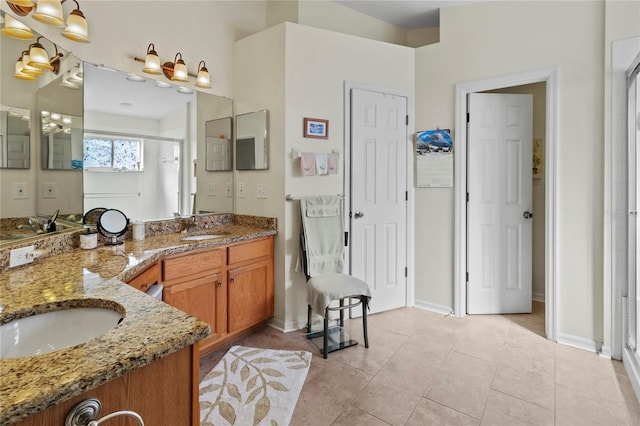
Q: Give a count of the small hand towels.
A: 3